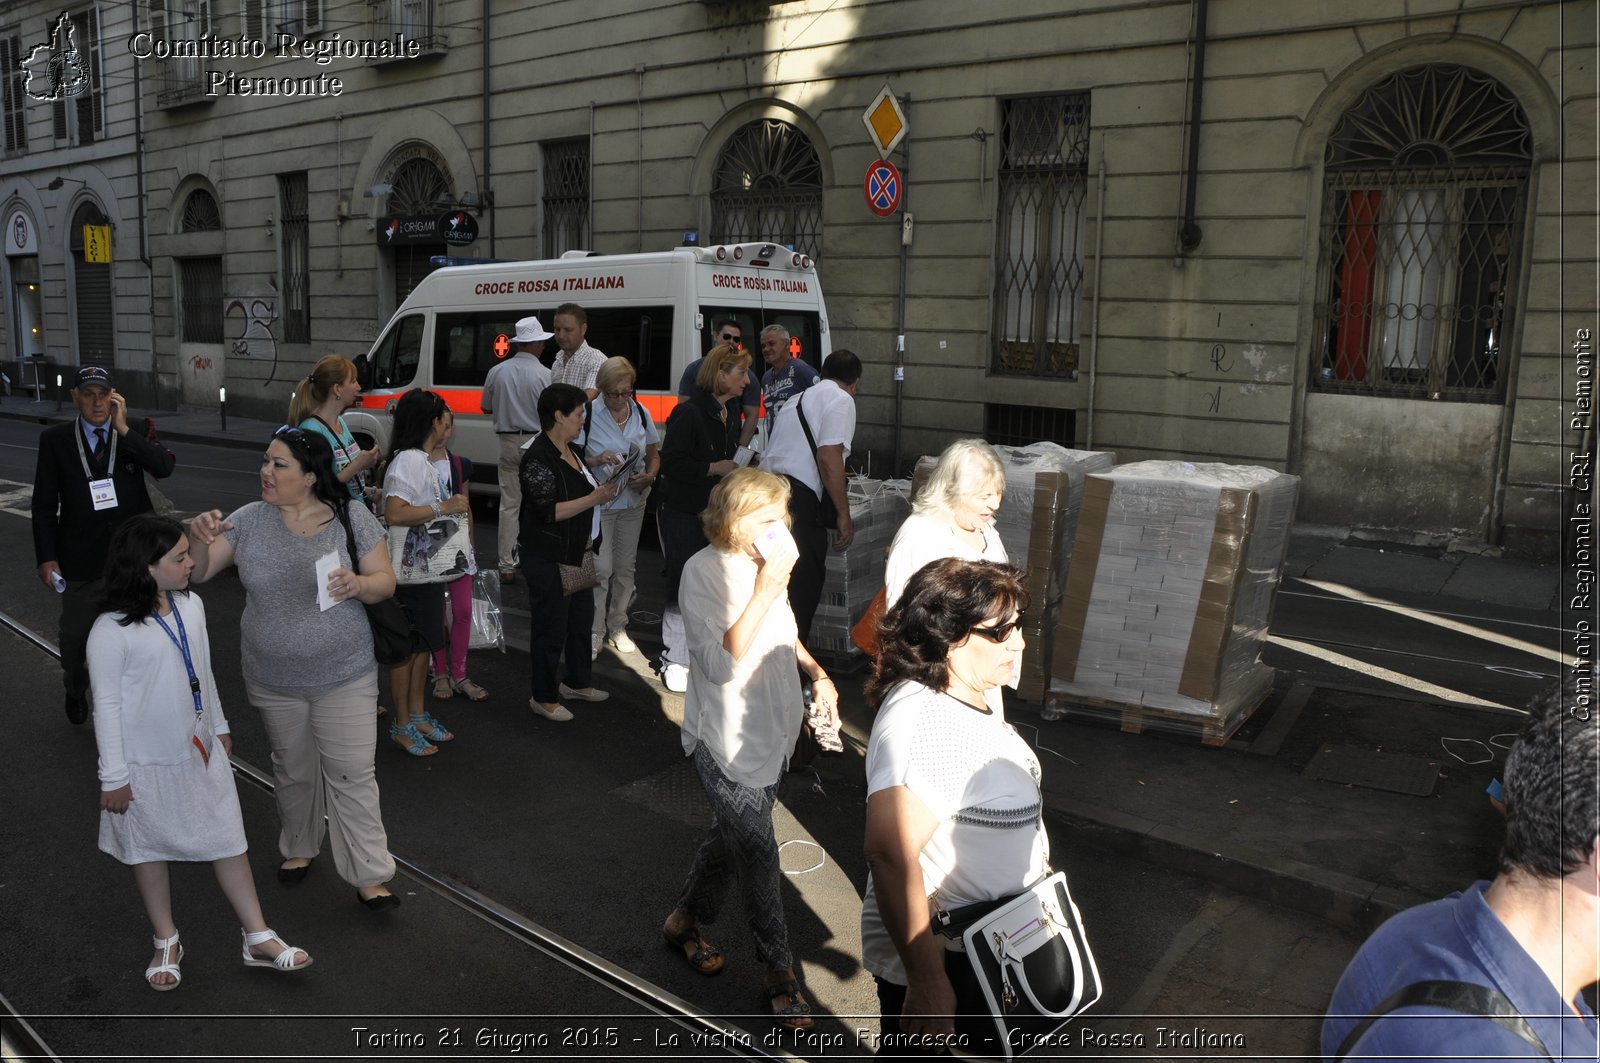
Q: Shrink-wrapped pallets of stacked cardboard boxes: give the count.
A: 3